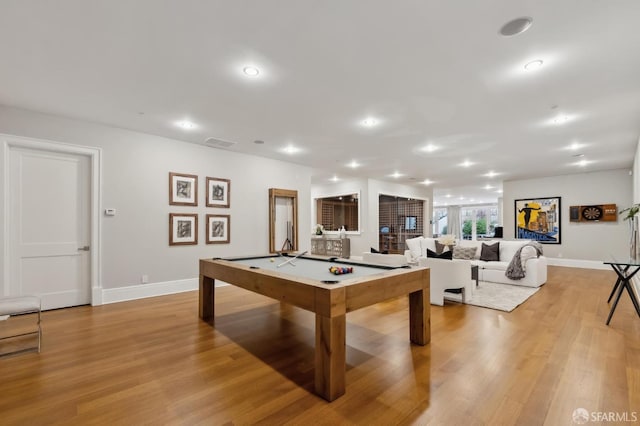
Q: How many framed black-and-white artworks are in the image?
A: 4